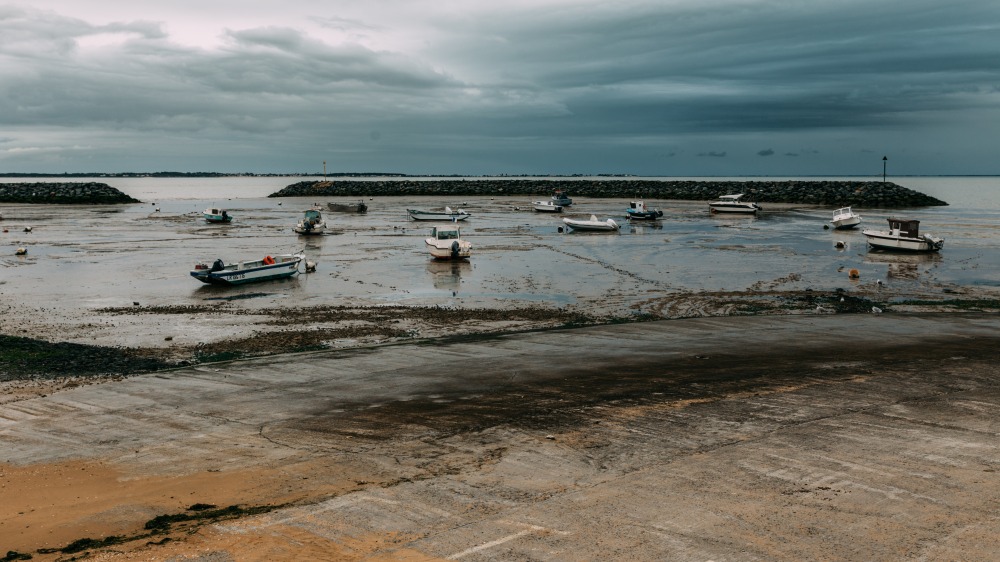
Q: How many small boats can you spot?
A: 13